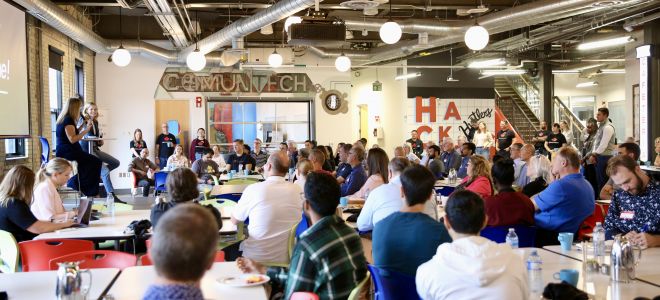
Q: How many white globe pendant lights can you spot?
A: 7